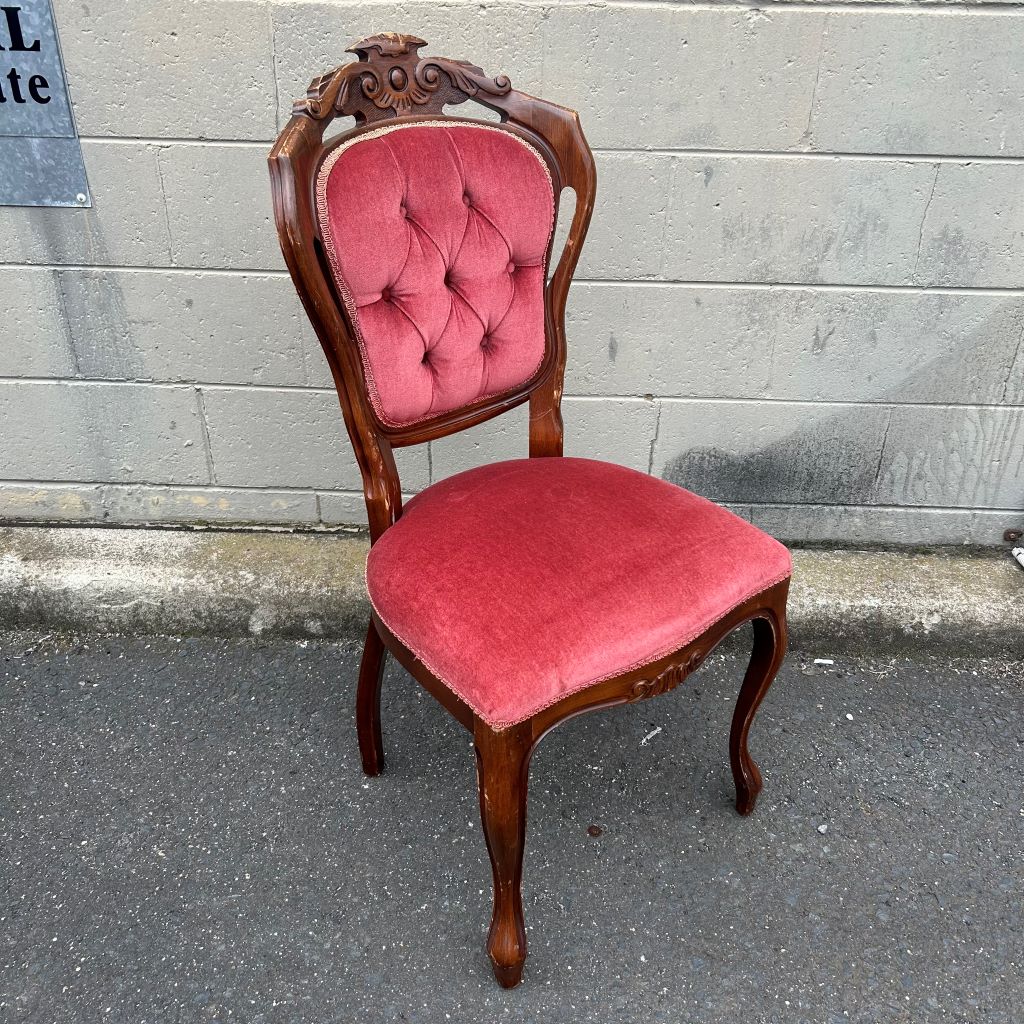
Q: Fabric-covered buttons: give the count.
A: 7